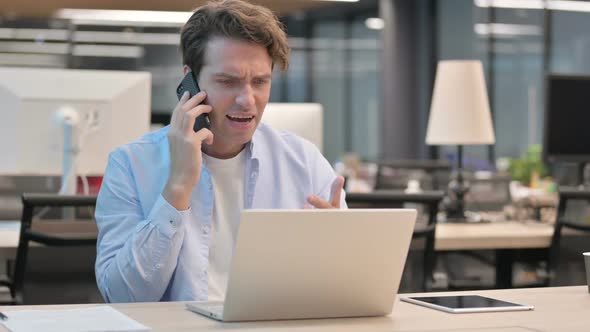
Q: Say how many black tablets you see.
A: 1